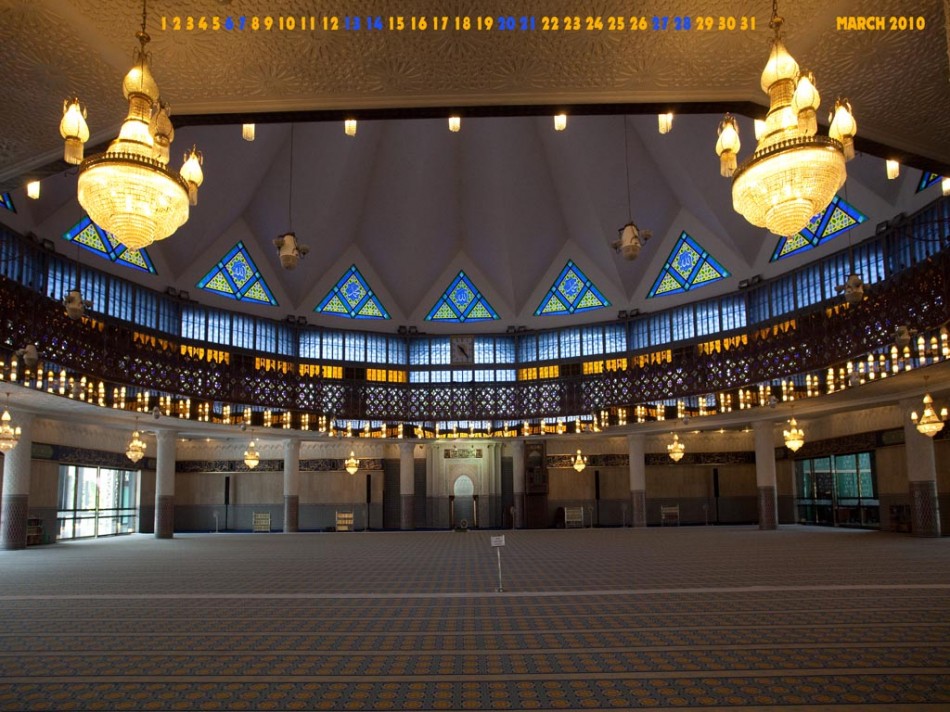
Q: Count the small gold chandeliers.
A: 8